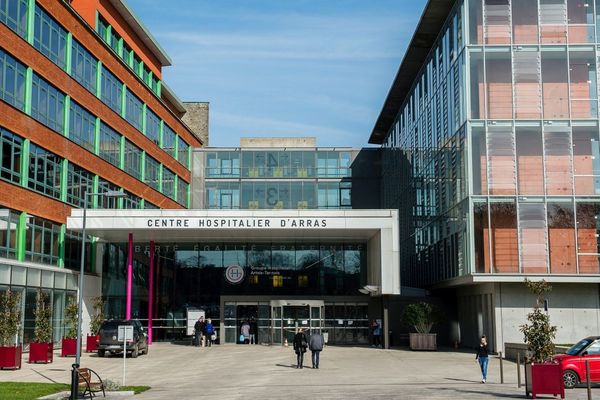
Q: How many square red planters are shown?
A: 5